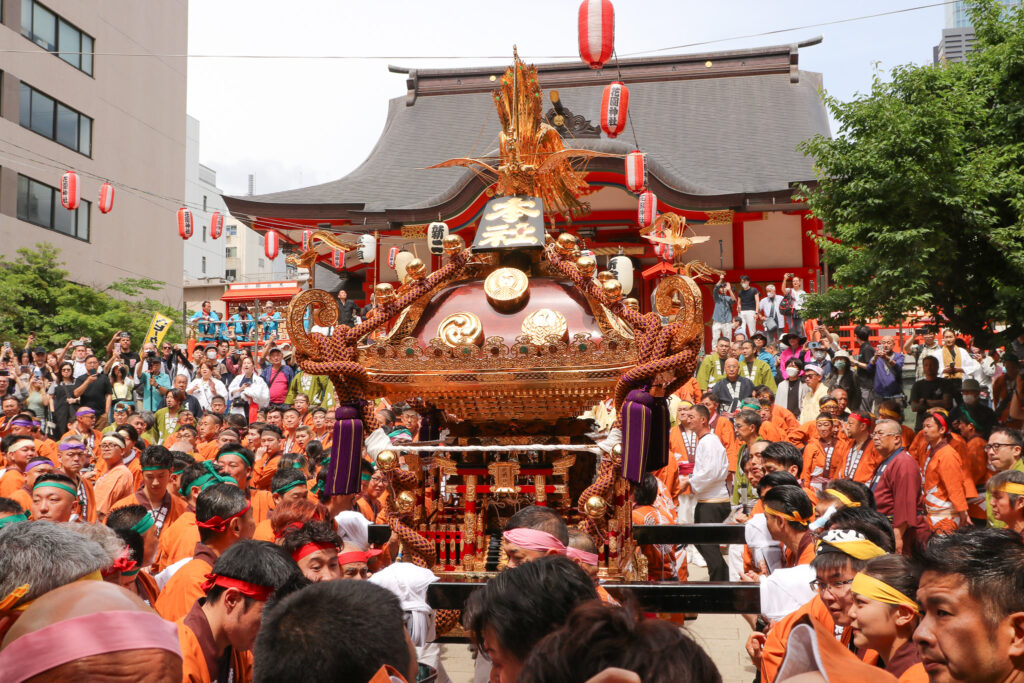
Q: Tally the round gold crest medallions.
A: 3